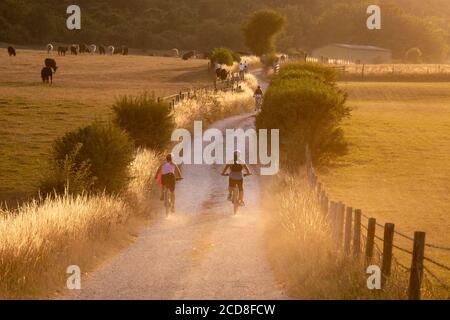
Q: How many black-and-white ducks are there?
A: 0